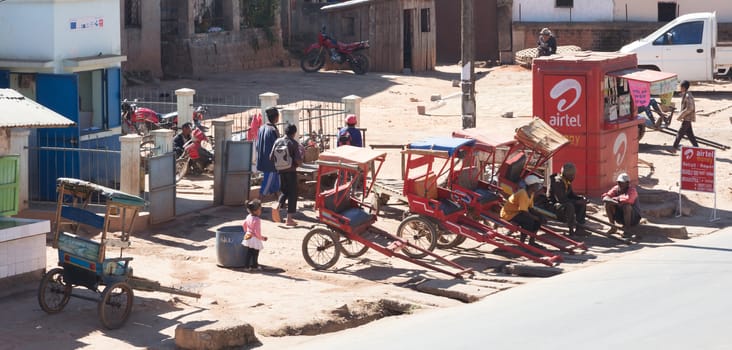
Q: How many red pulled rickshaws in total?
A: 4